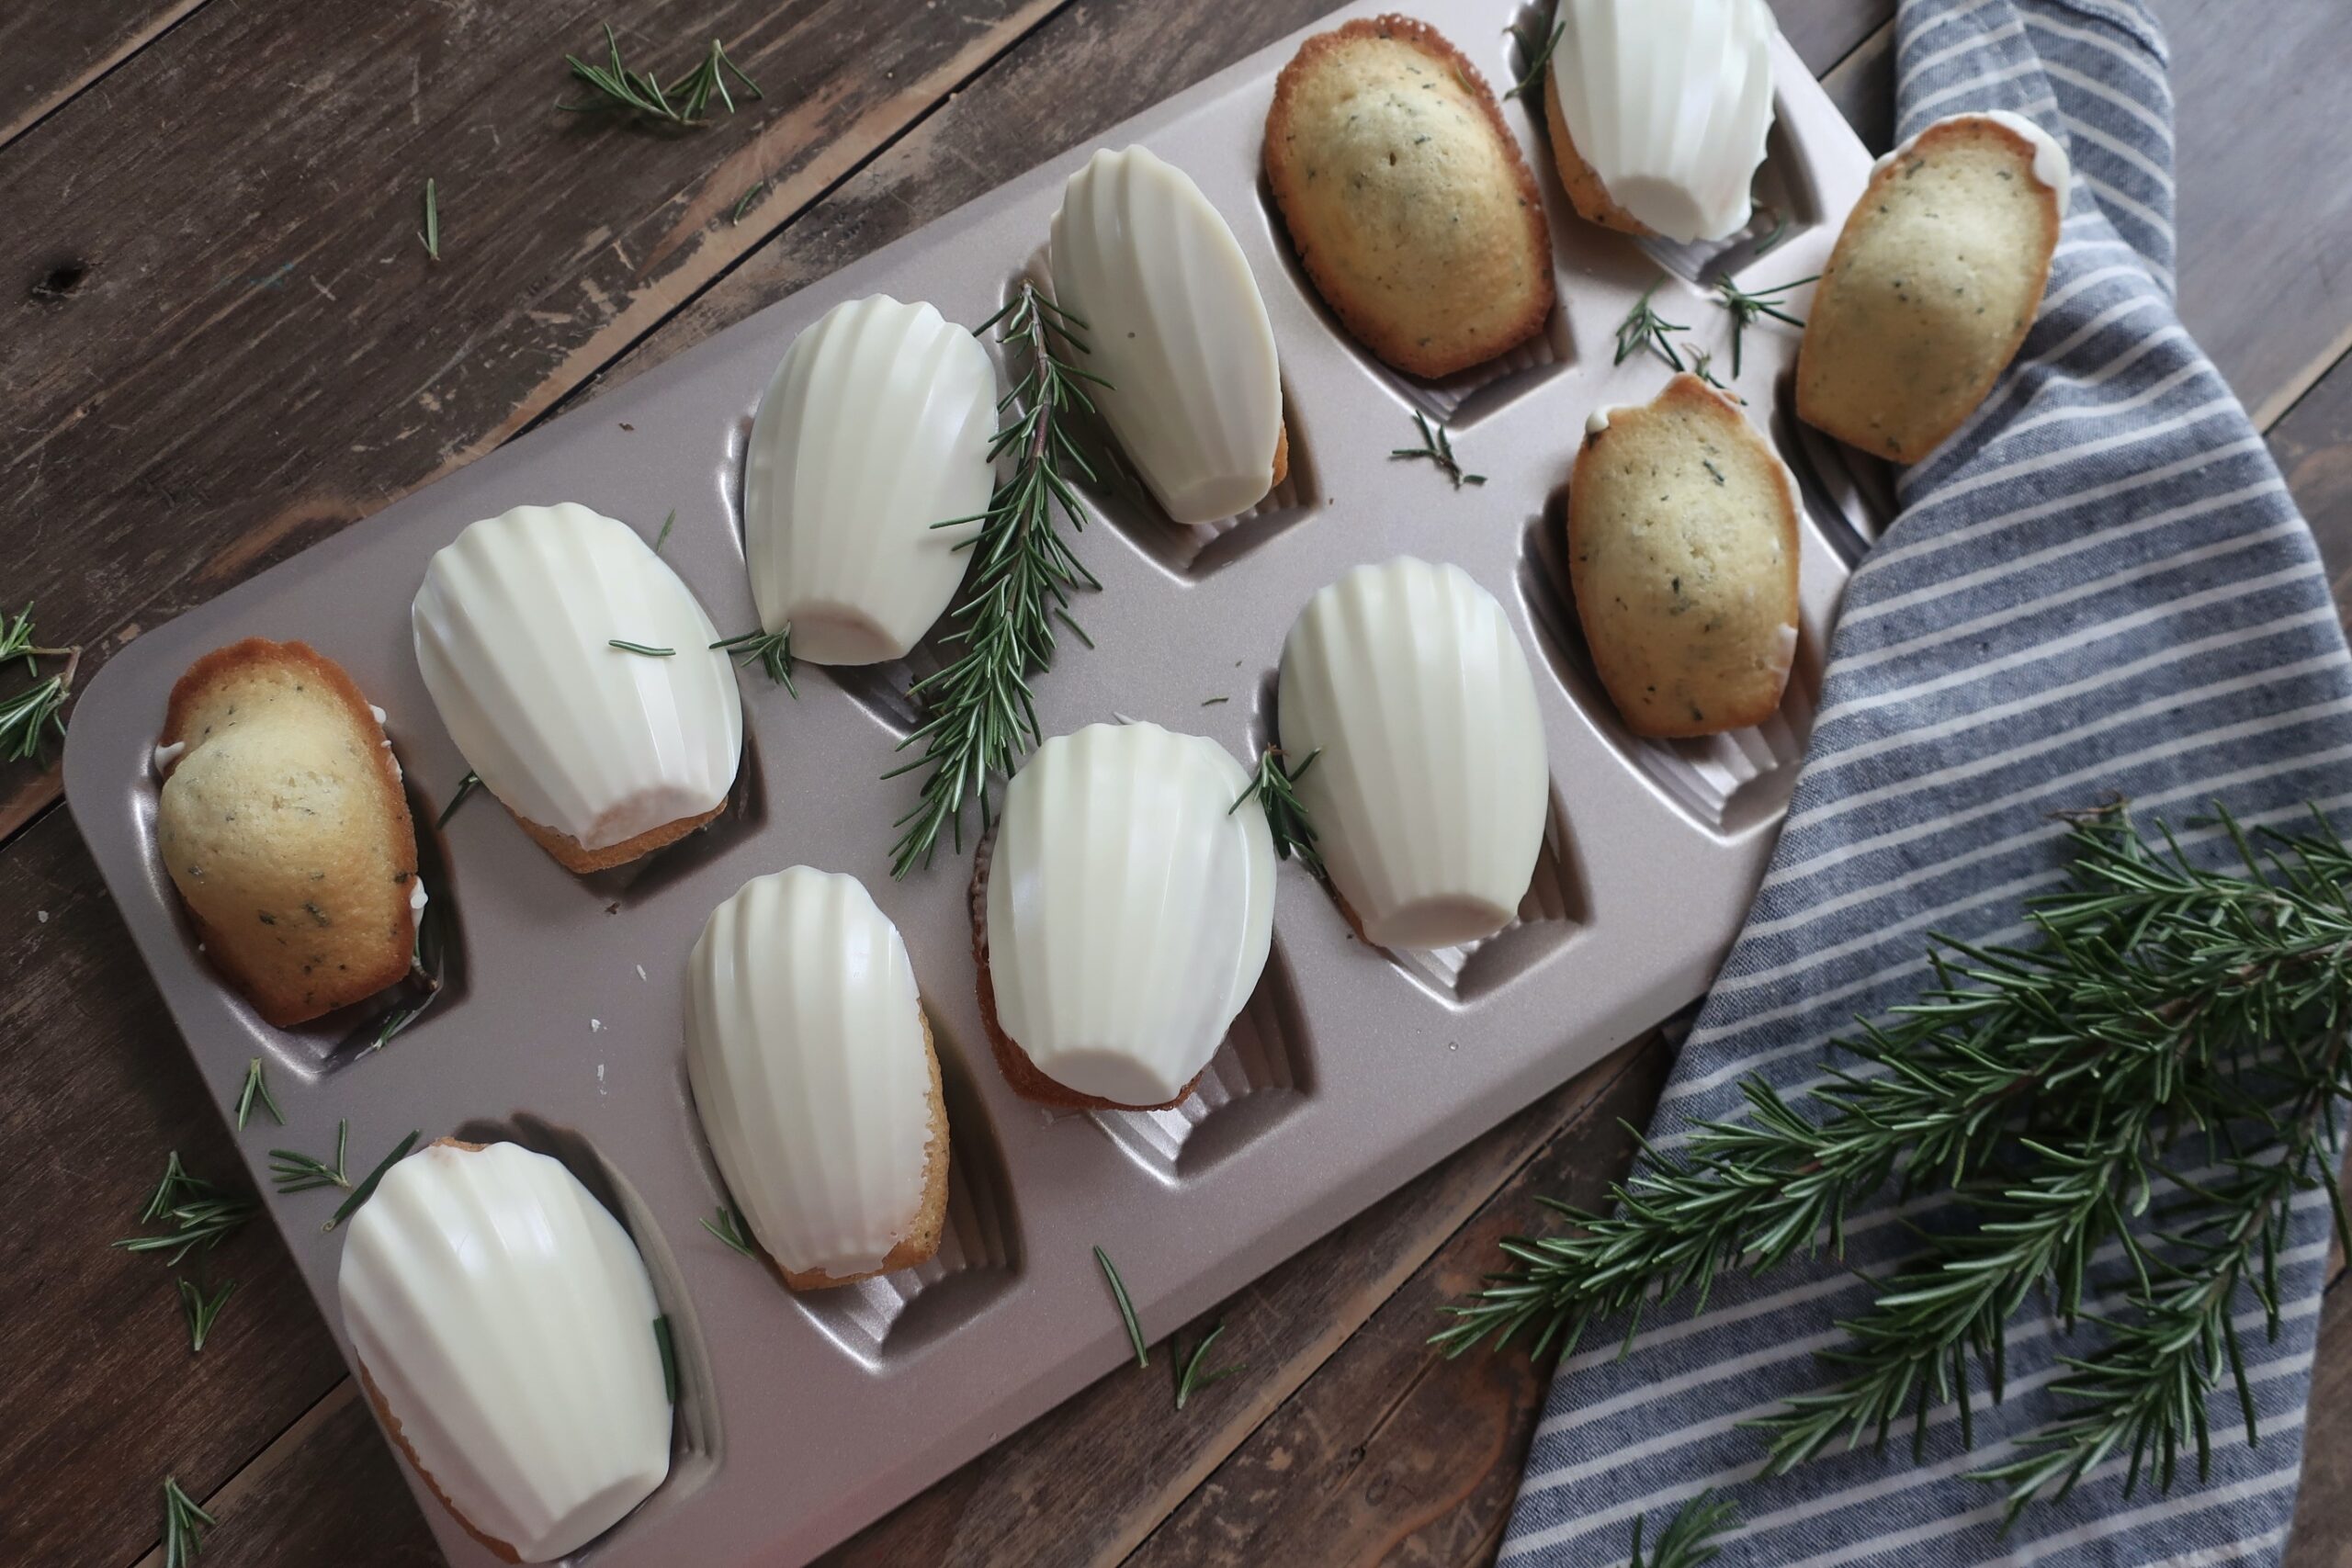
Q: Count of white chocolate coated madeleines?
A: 8